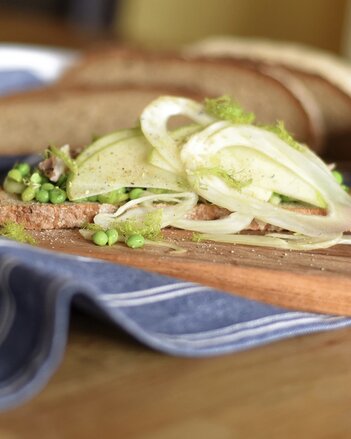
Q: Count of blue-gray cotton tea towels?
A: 1